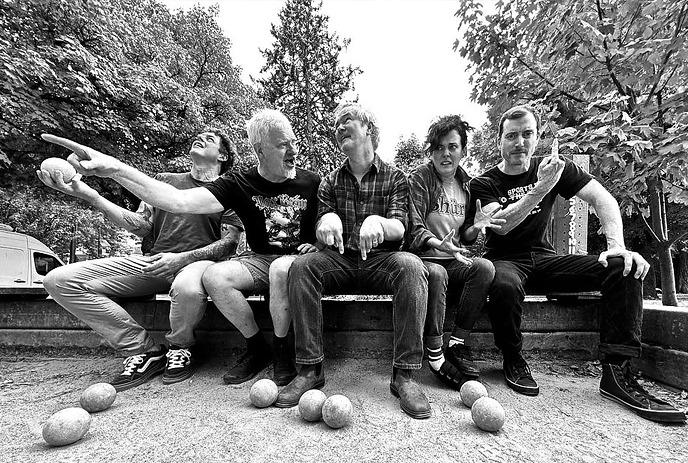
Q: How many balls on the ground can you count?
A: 7